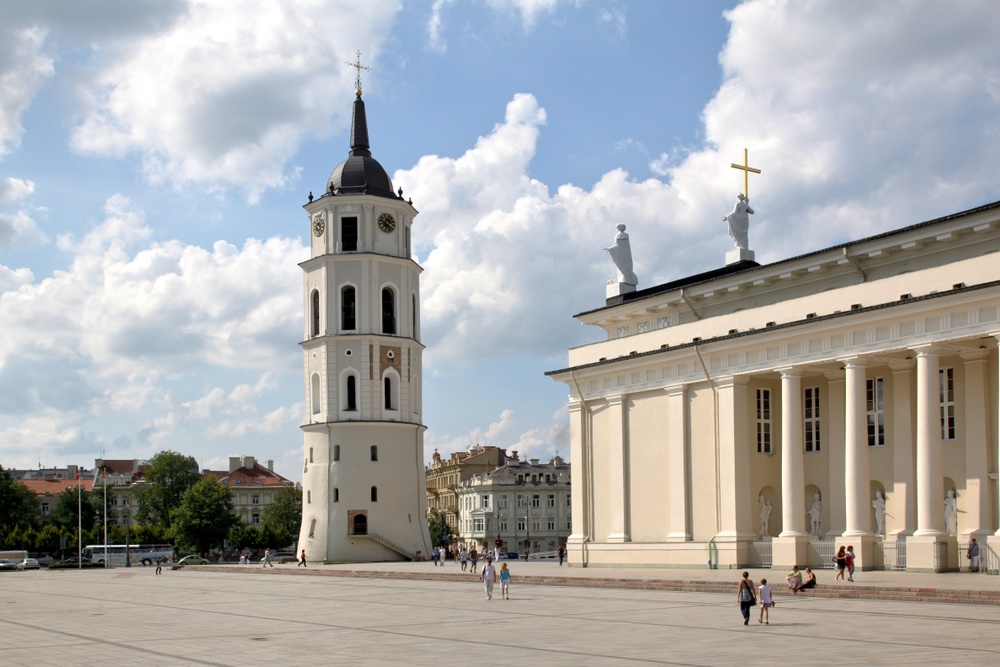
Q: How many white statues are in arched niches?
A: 4